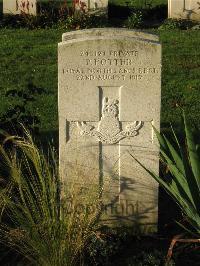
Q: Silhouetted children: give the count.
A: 0